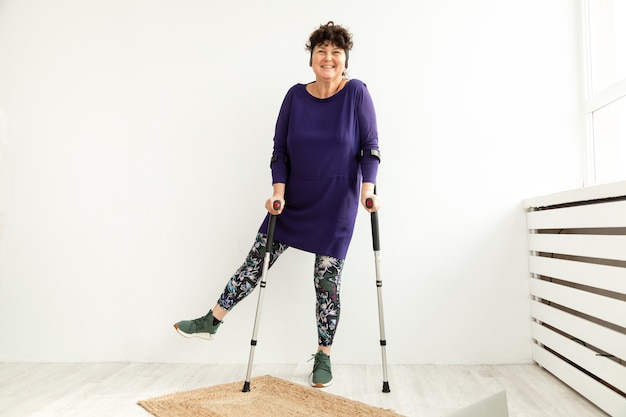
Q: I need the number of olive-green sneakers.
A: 2